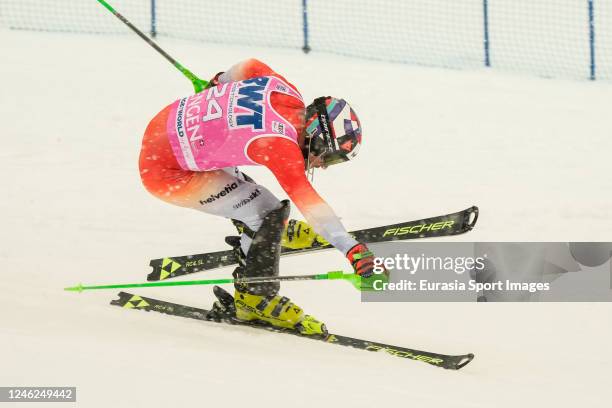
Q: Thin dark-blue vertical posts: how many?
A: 4